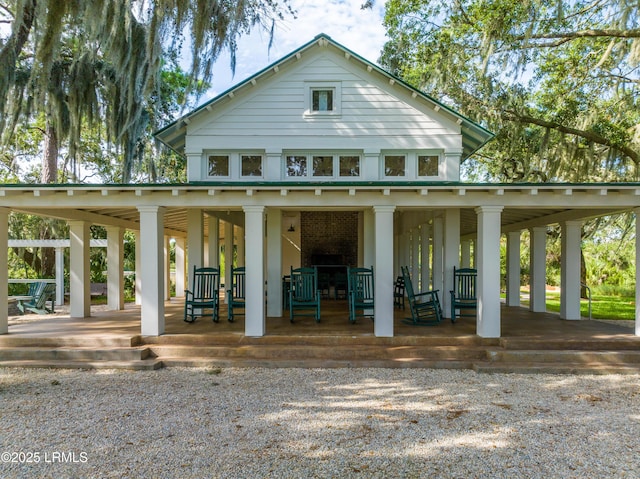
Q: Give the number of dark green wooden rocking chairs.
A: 6